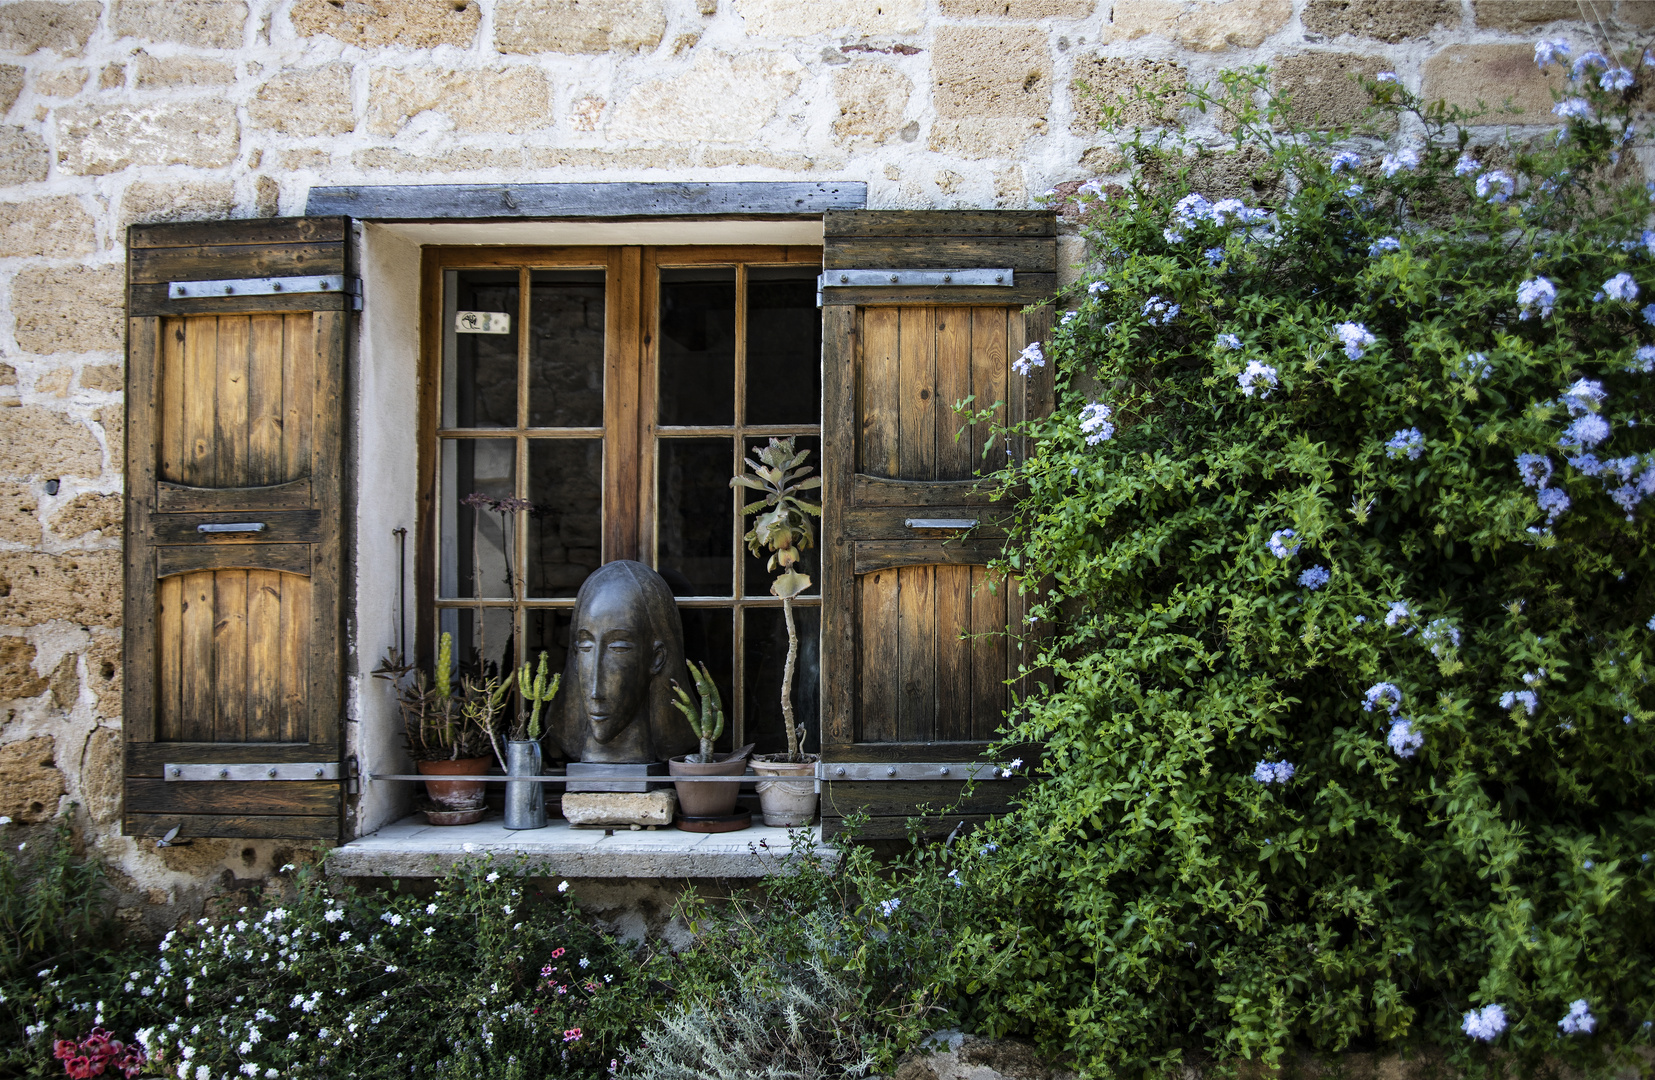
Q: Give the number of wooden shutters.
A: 2